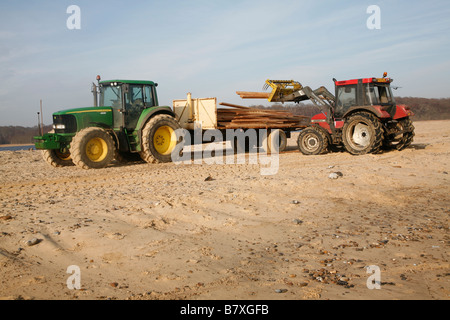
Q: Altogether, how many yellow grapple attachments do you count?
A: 1